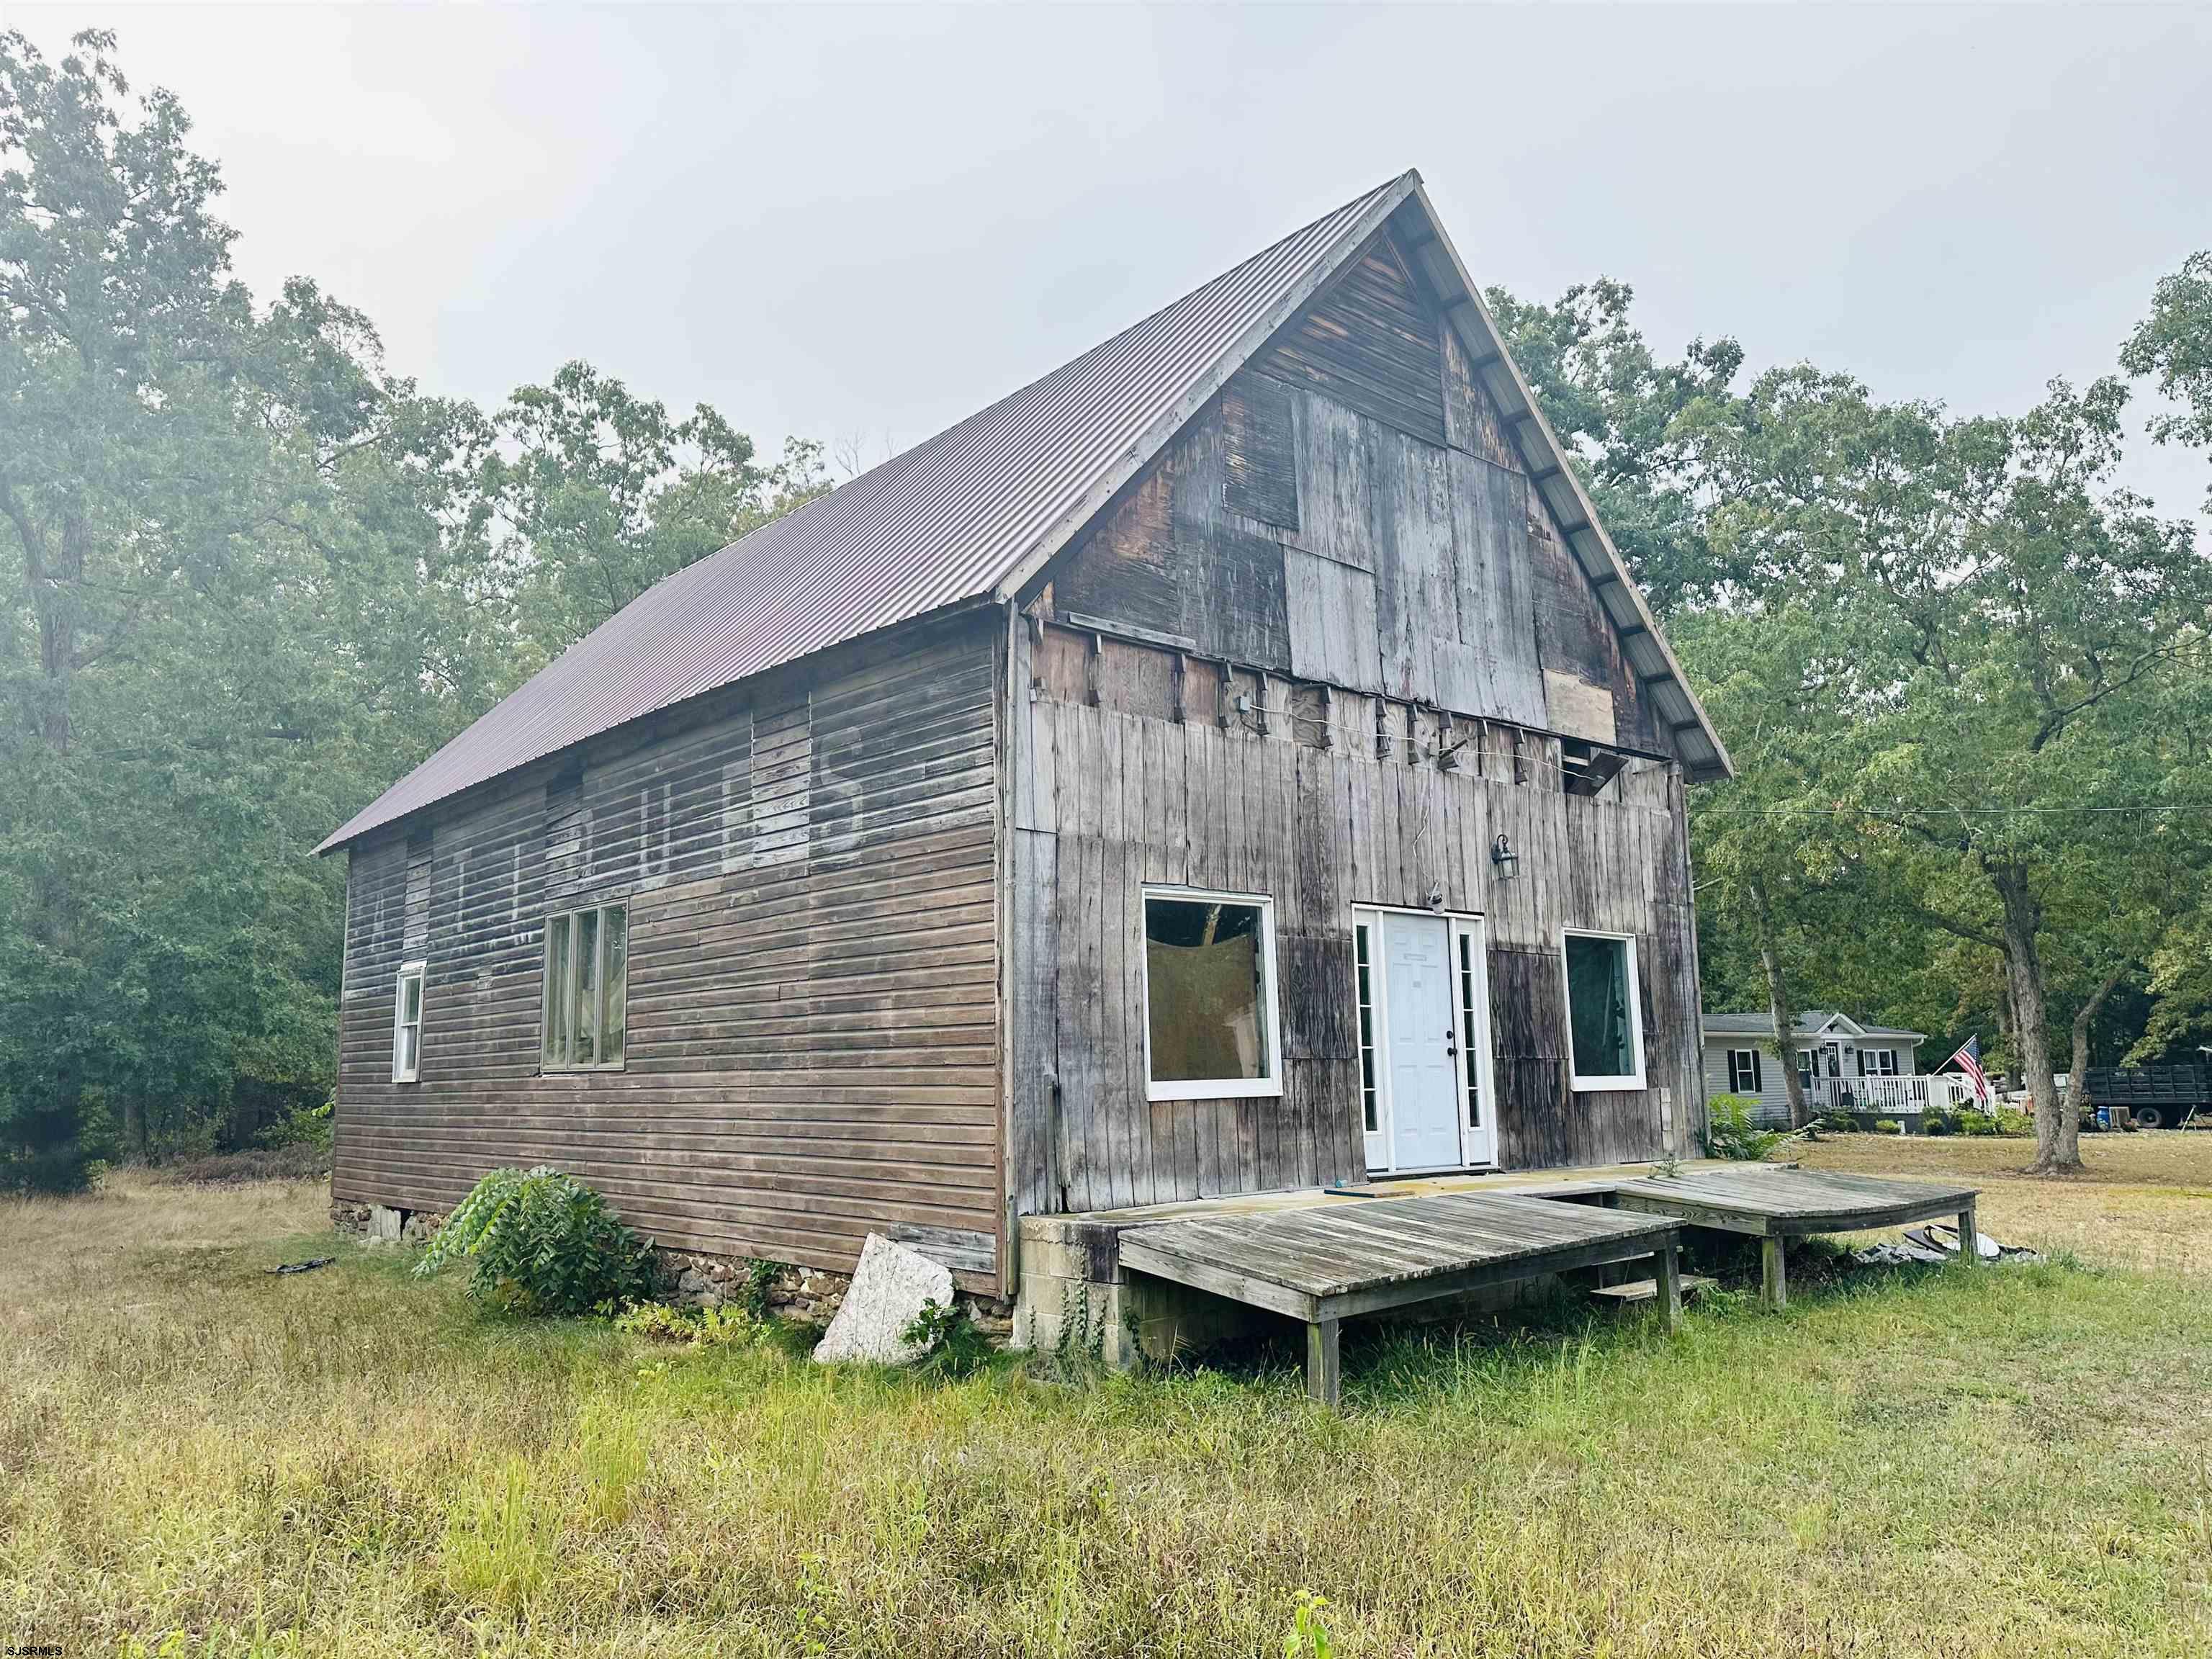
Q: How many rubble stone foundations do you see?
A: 1